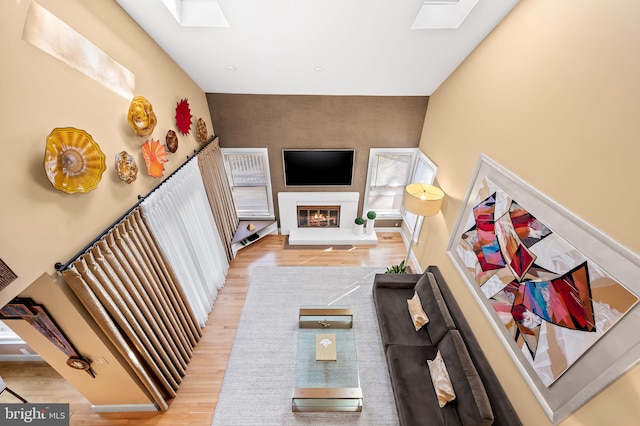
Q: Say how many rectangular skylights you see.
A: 2